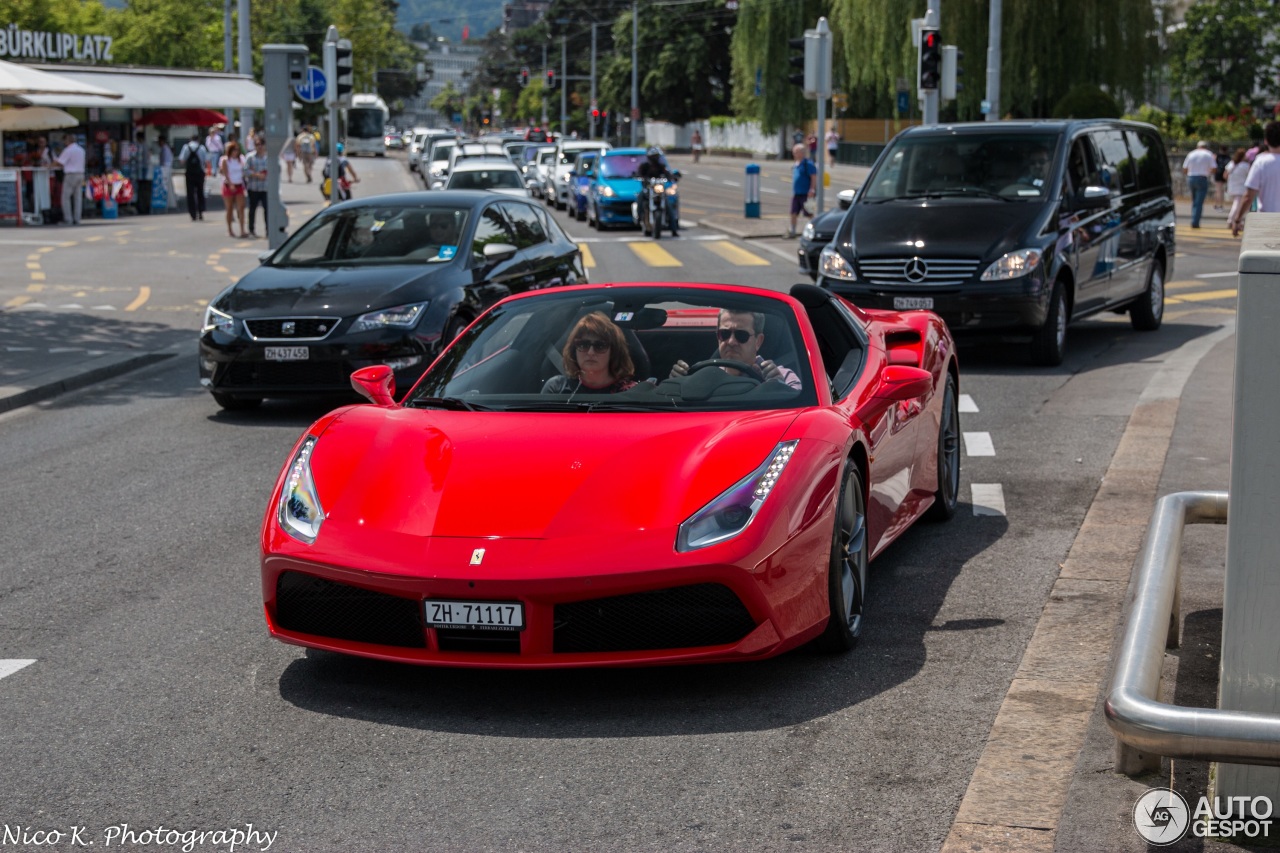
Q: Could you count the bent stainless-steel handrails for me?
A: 1